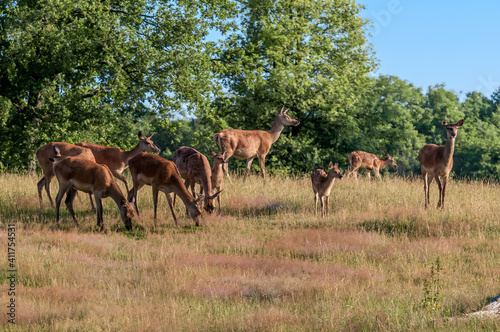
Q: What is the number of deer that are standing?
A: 10